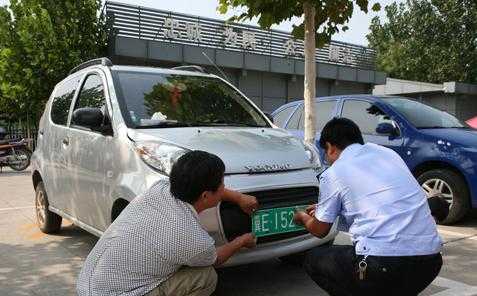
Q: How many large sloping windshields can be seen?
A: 2